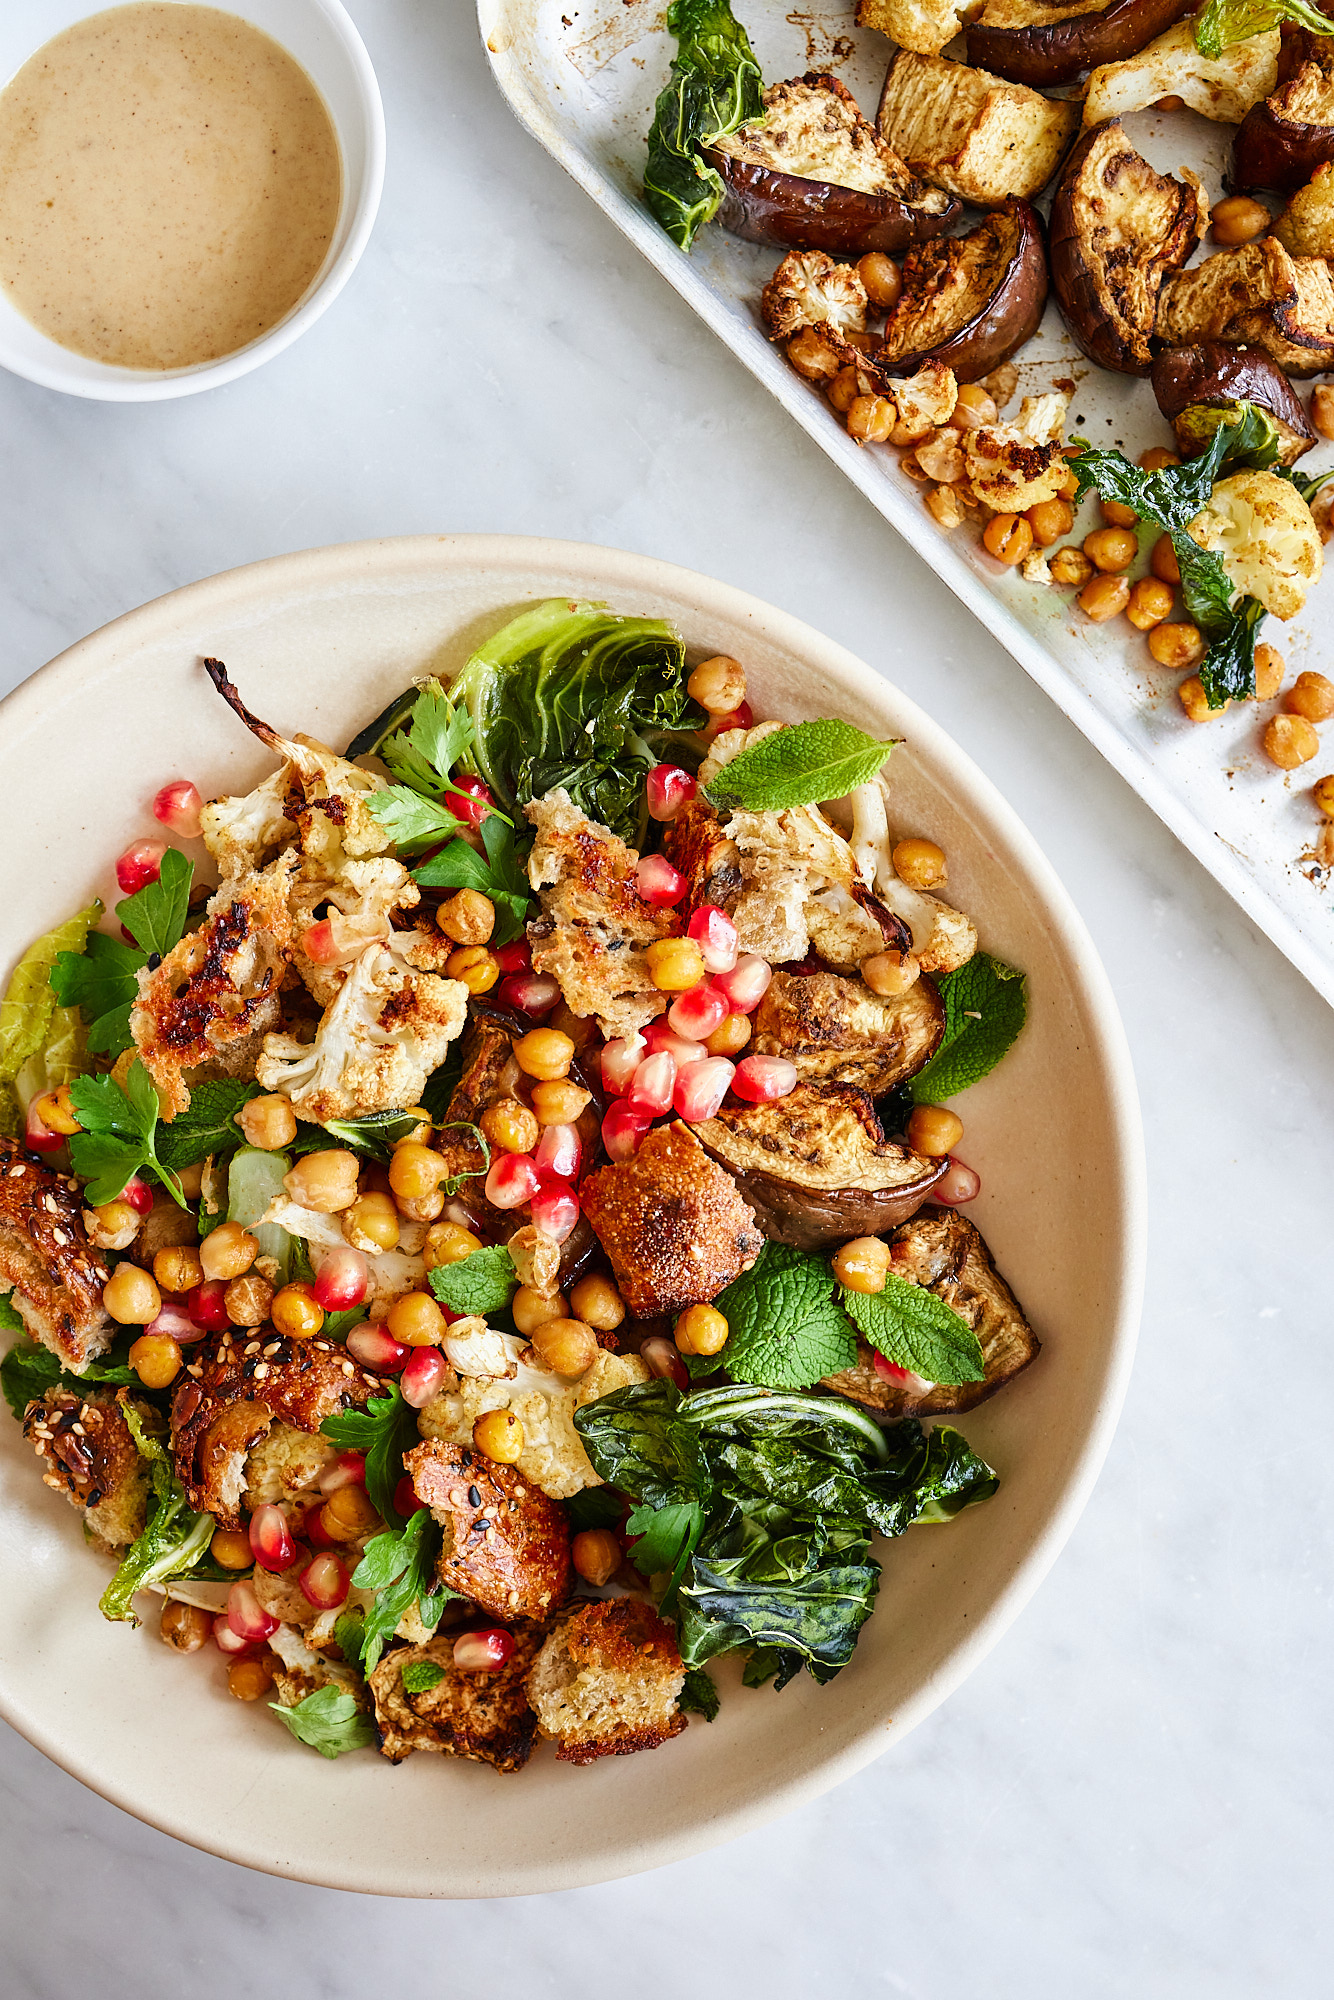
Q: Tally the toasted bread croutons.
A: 9